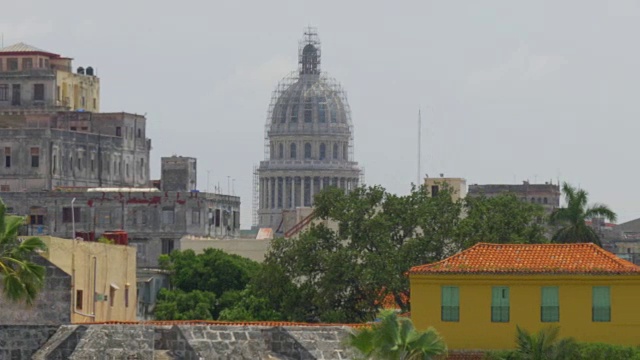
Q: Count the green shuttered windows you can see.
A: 4